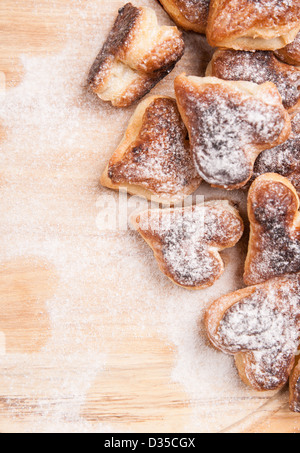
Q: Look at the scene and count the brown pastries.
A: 12